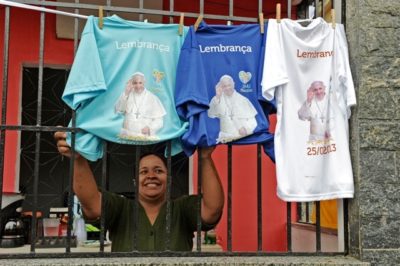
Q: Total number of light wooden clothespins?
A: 6